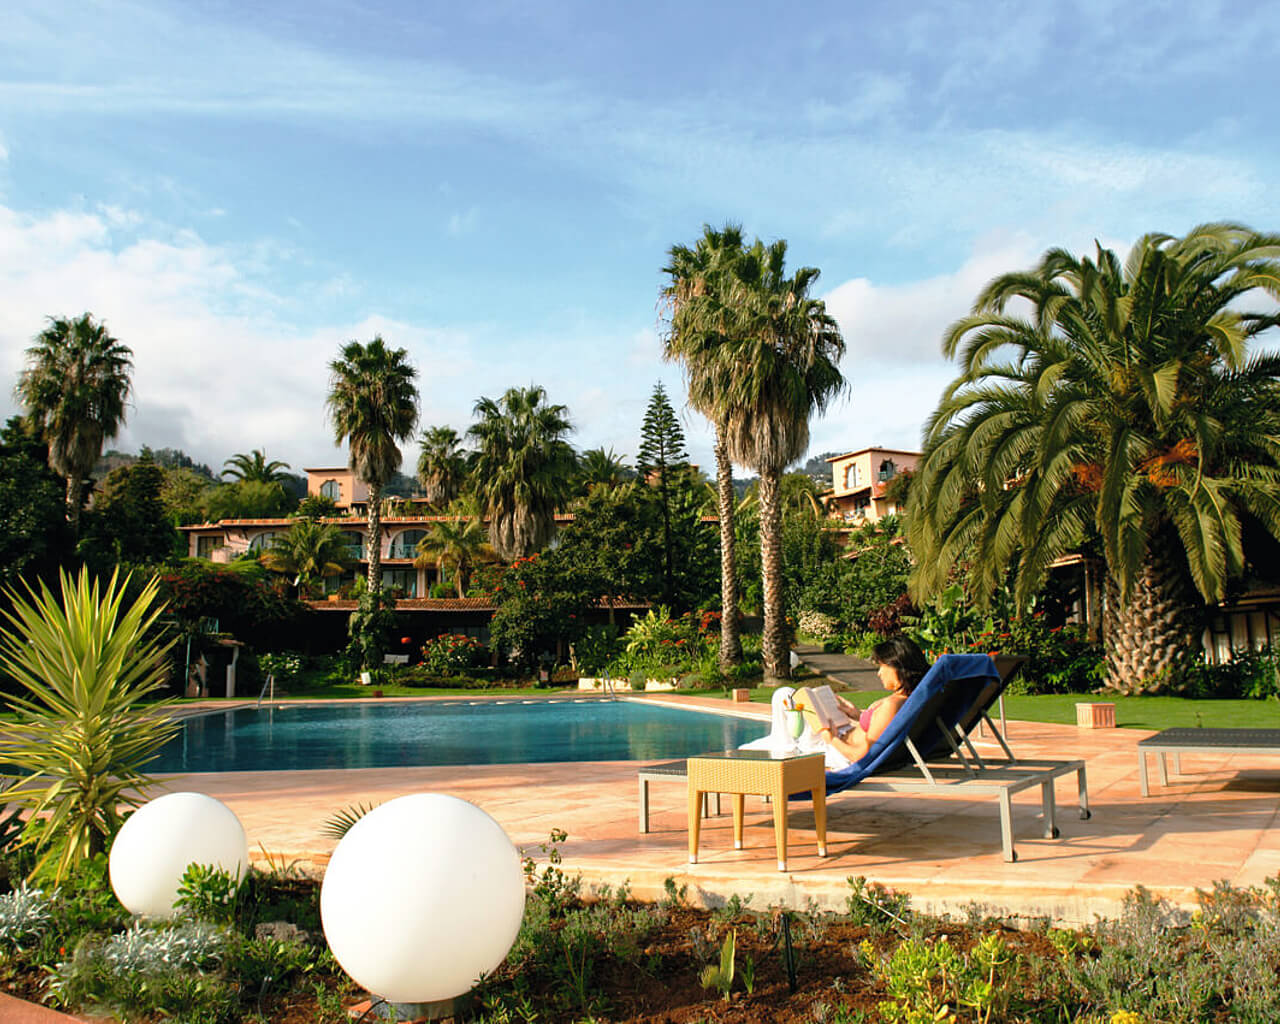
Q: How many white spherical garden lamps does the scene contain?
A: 2